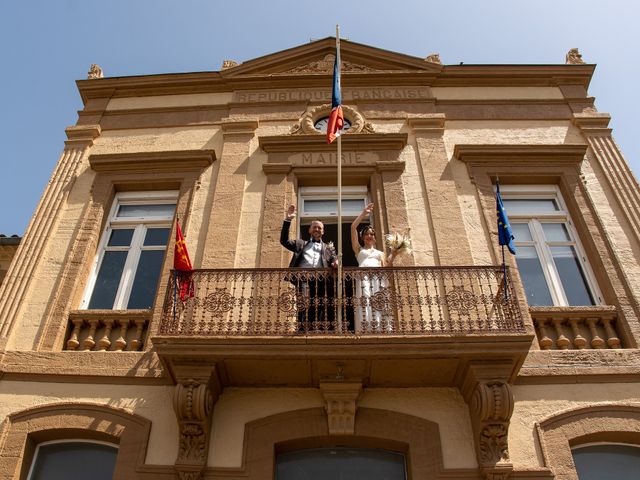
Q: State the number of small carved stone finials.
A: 4